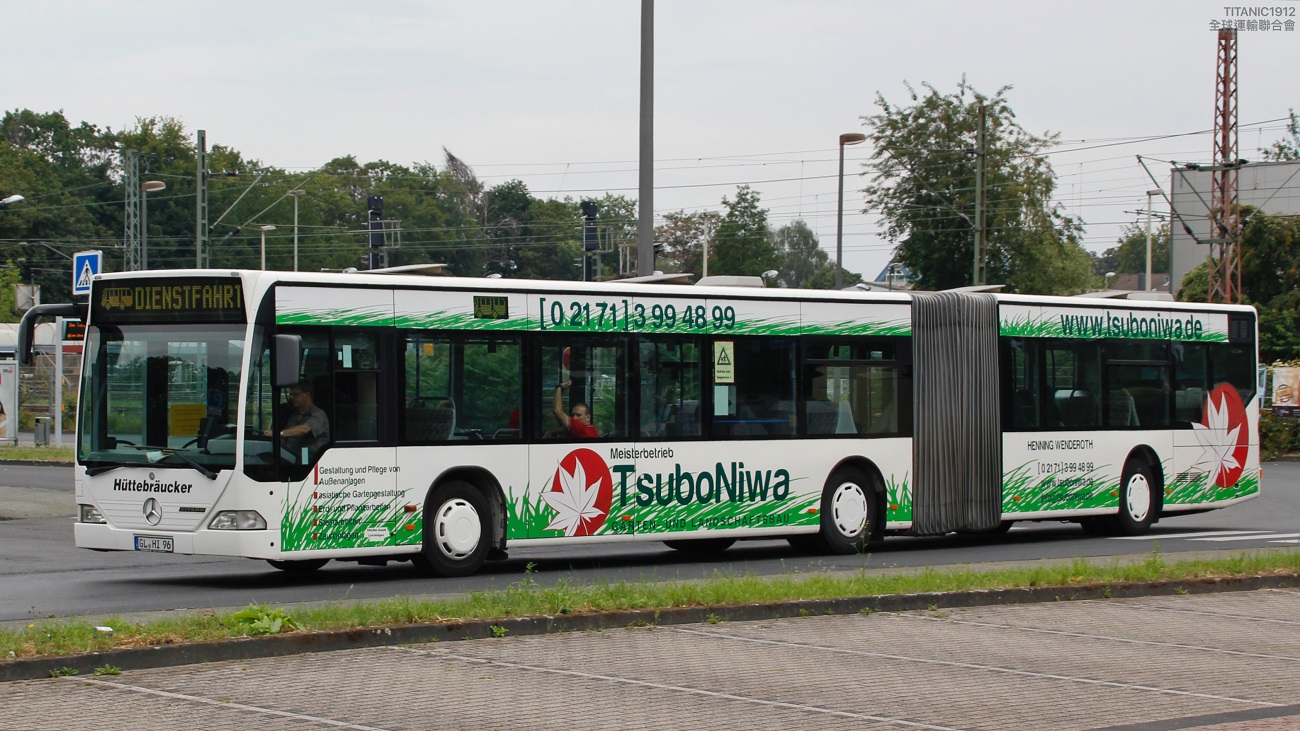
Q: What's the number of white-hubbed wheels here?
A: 3